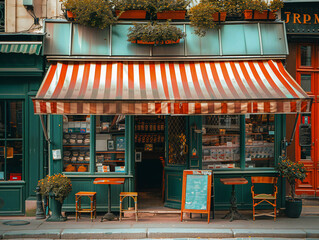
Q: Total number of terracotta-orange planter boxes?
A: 6